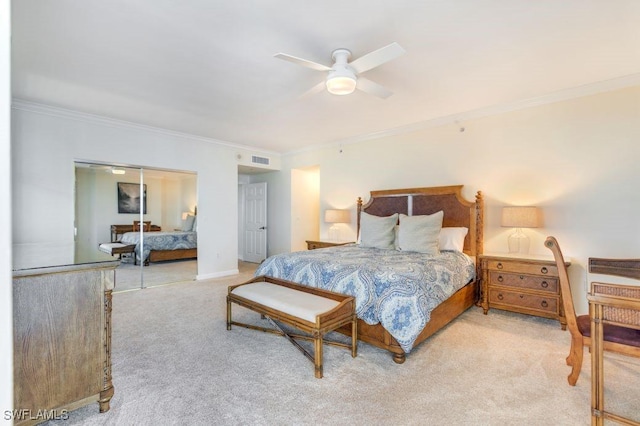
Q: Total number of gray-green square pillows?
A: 2